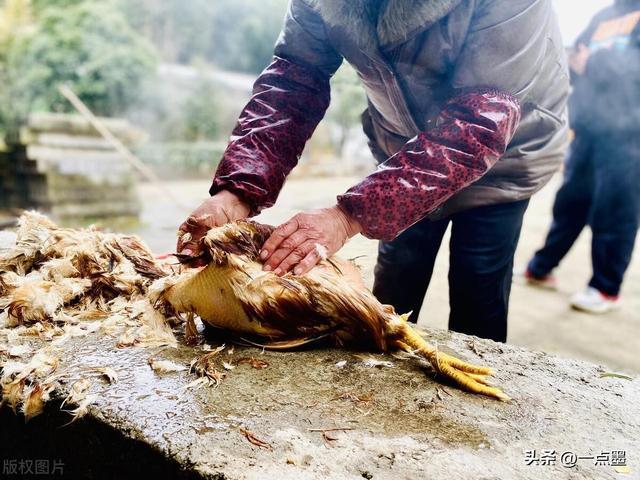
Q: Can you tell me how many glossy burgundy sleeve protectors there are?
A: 2